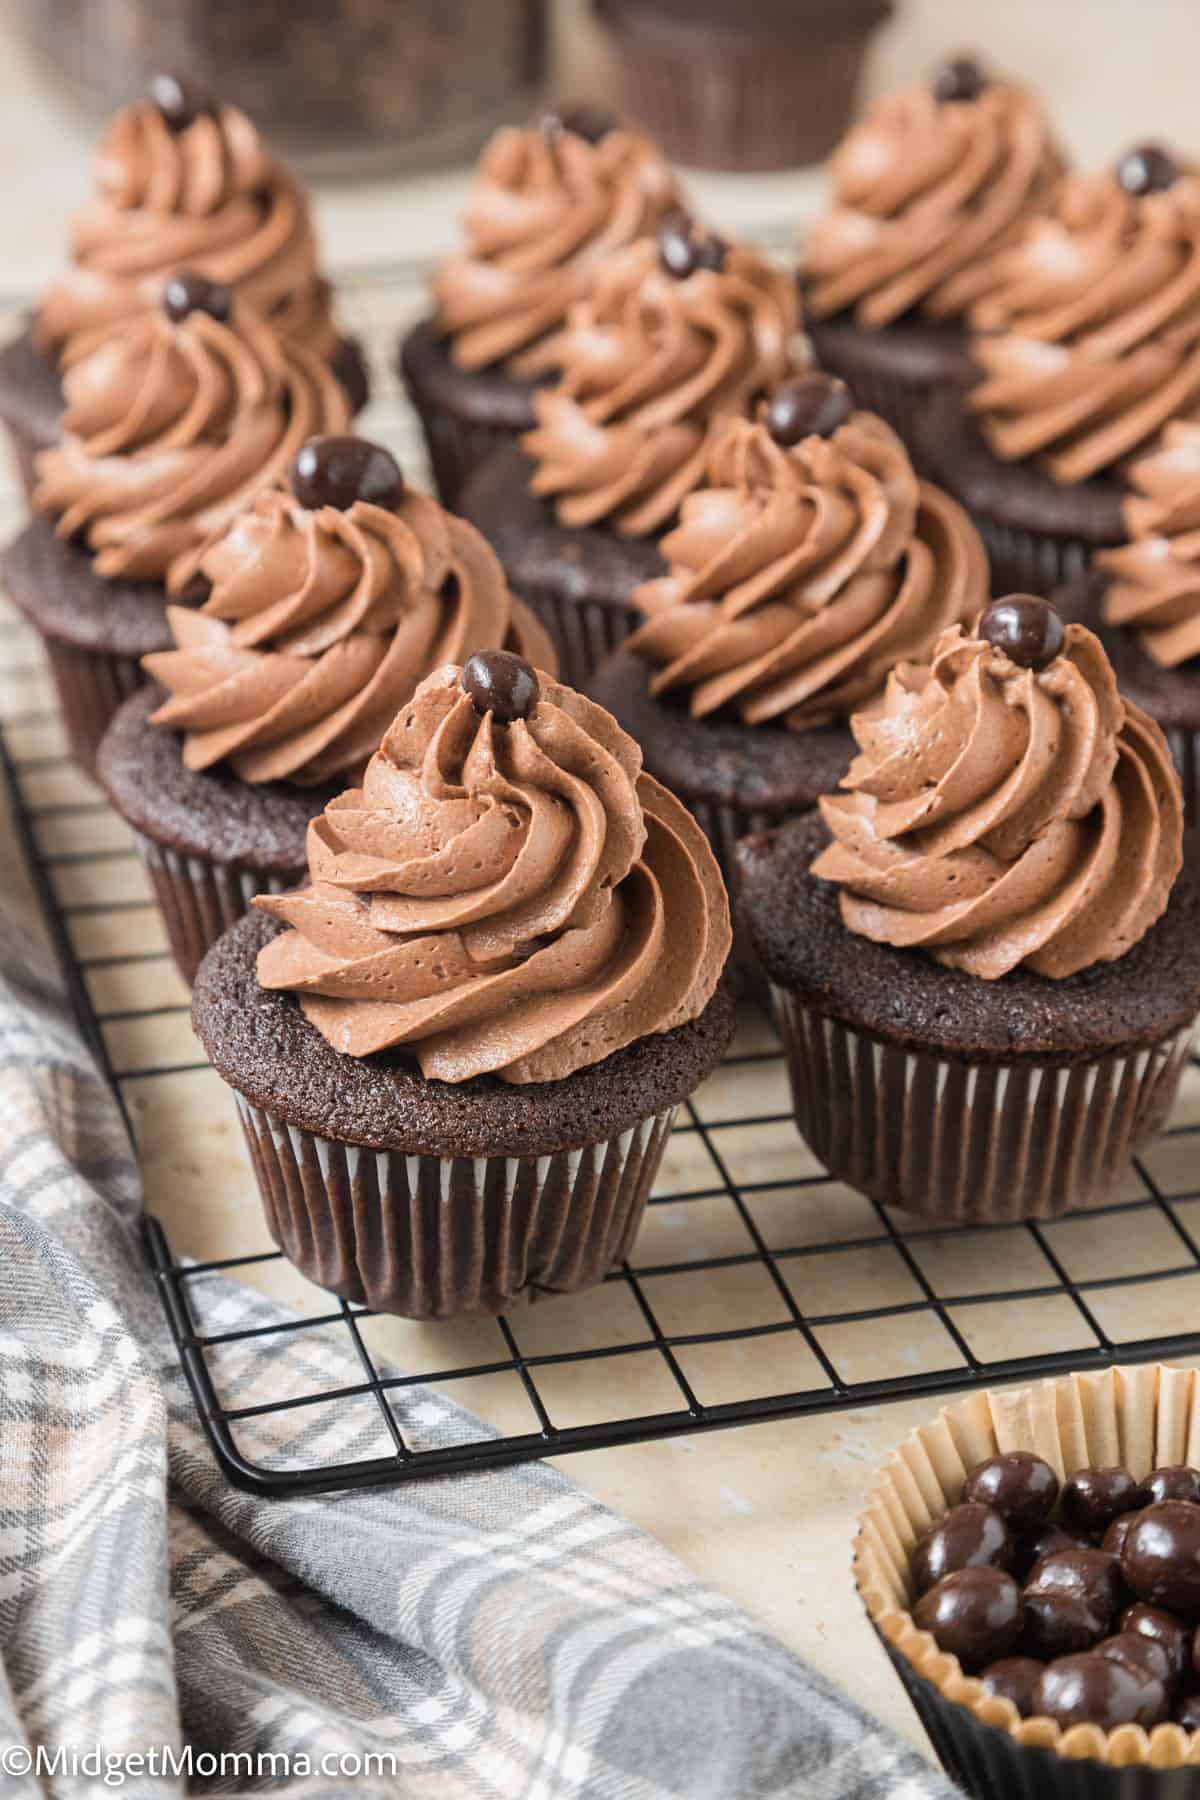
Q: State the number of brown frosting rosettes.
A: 11